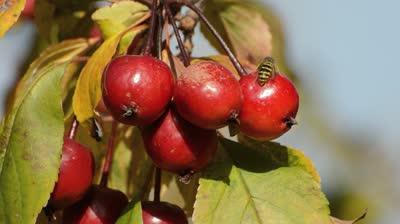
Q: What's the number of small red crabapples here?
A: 7